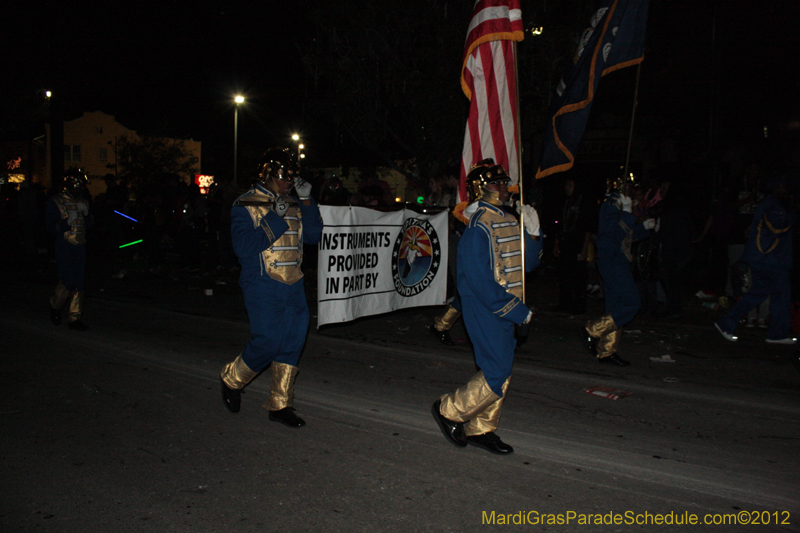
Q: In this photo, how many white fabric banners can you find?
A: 1